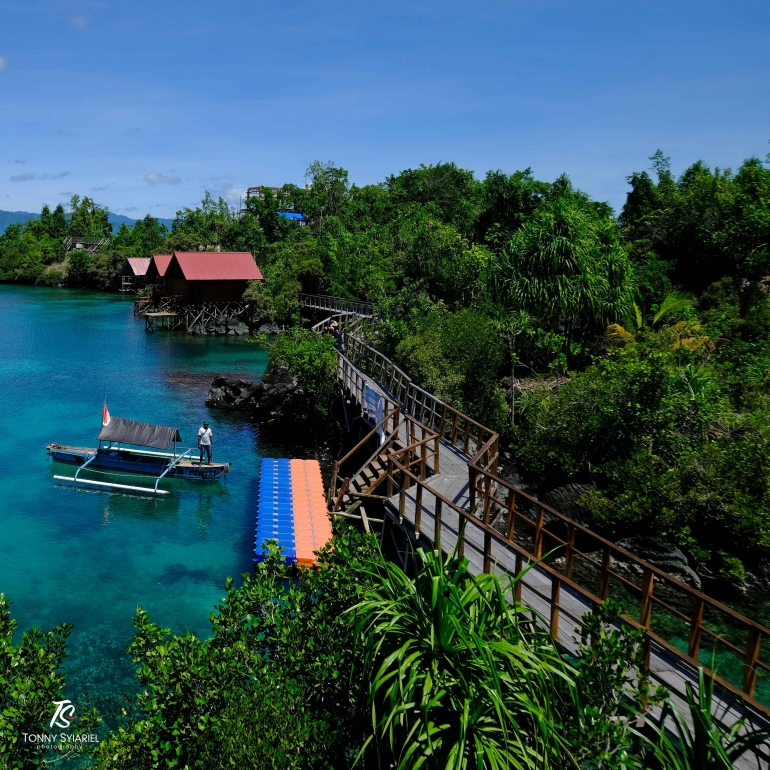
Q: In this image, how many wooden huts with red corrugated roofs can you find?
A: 3